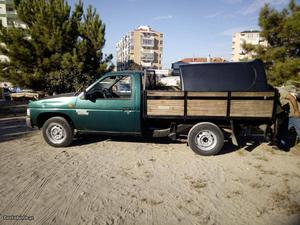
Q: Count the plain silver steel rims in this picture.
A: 2